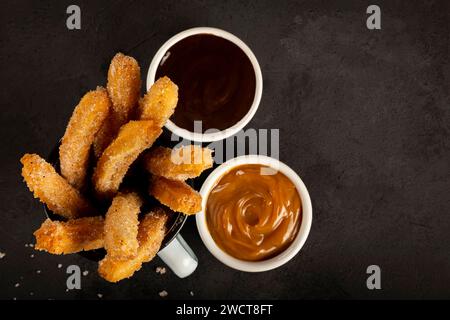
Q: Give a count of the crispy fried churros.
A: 10